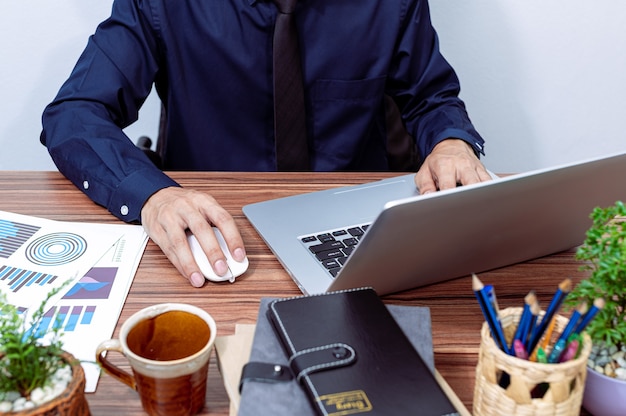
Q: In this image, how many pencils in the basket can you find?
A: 6